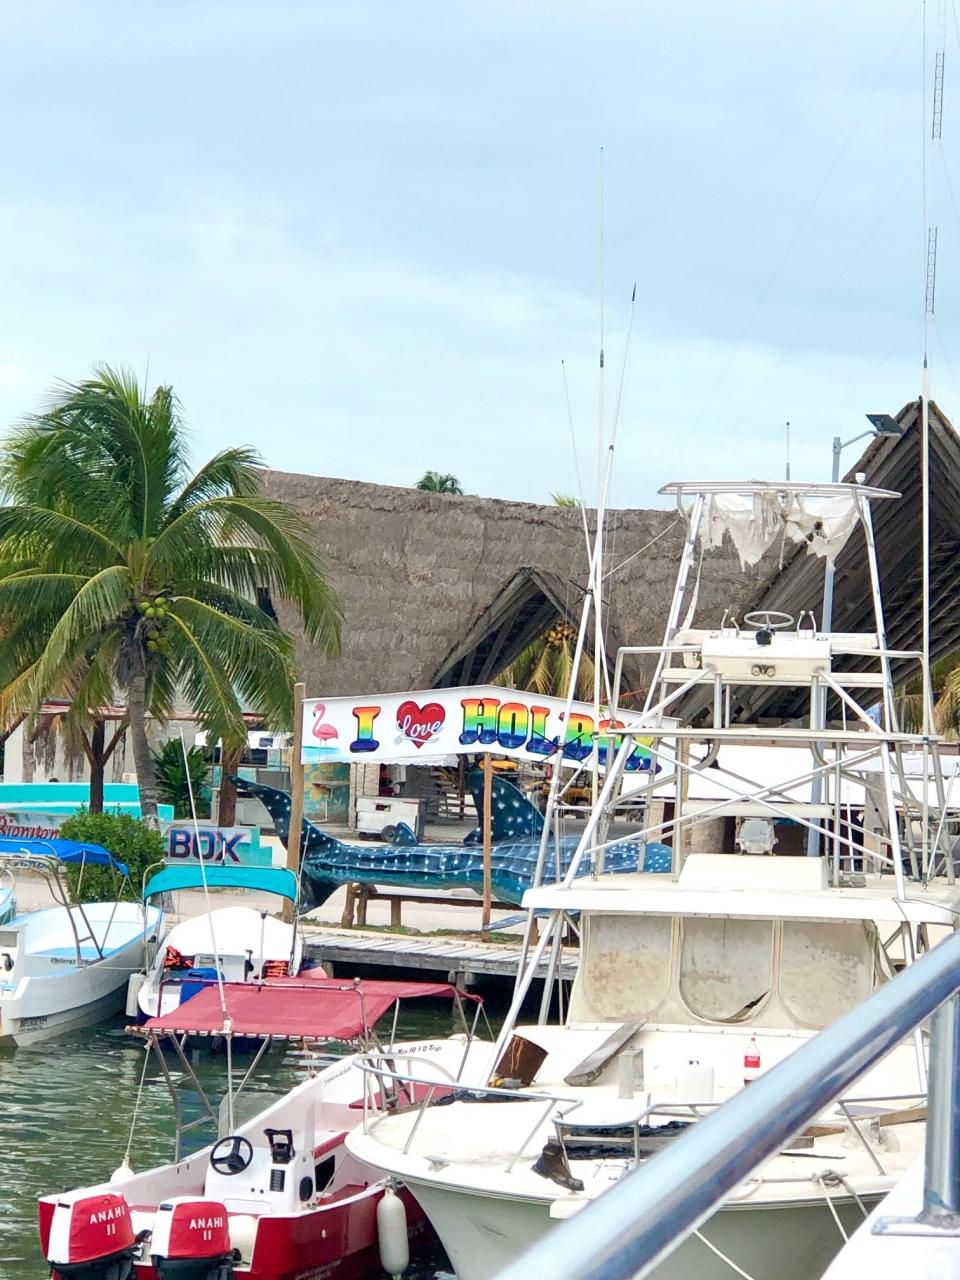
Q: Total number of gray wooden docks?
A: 1